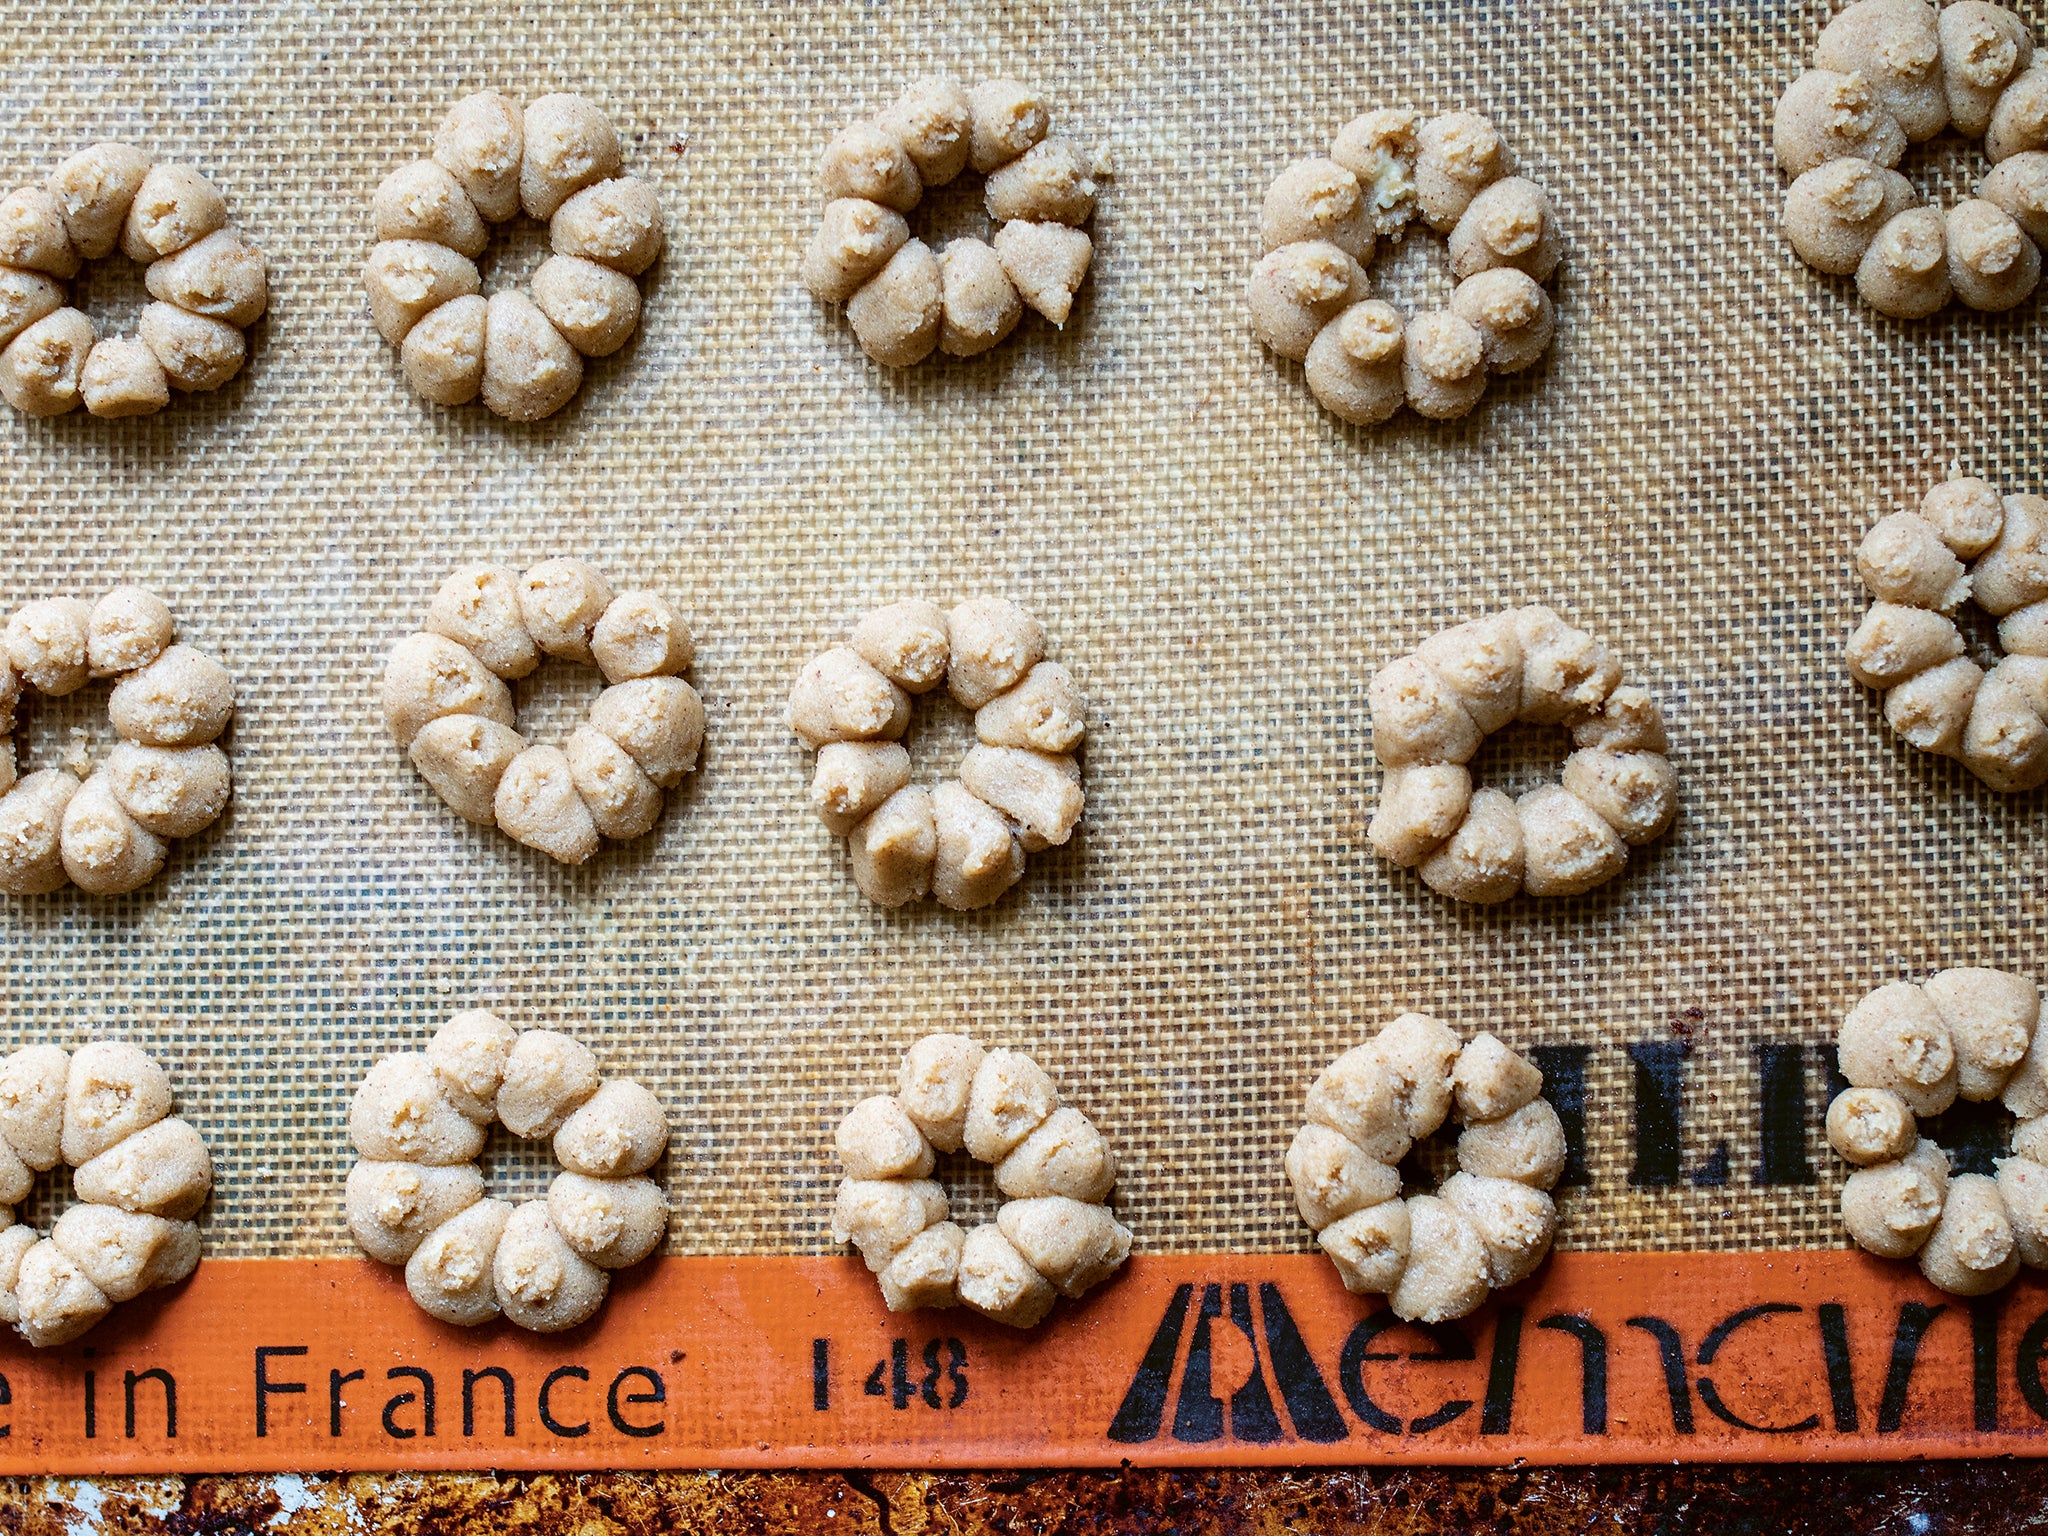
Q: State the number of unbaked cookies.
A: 15